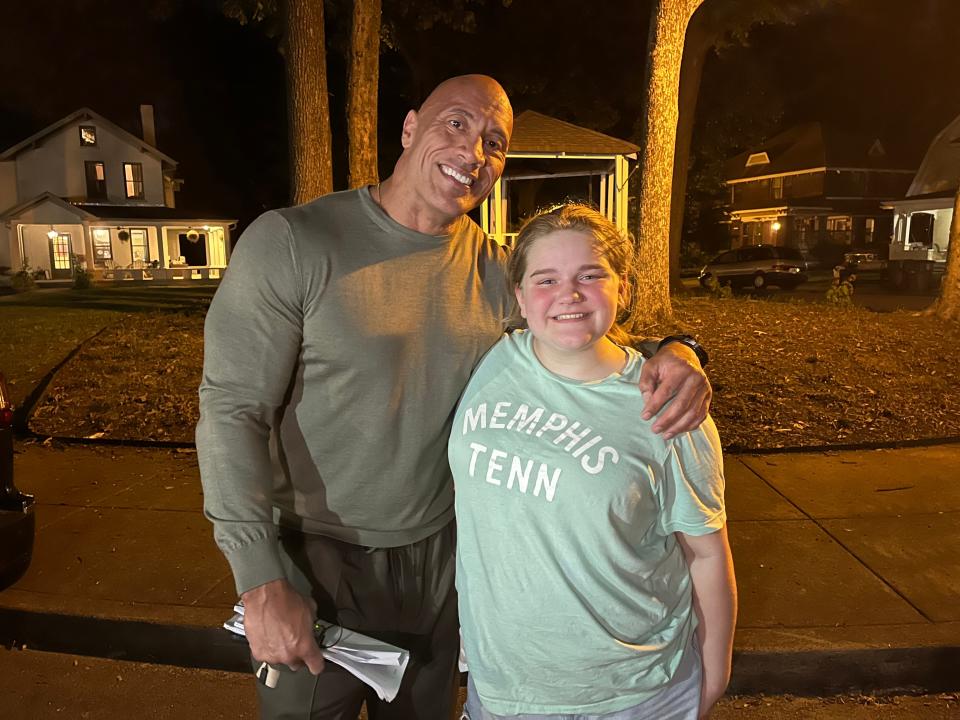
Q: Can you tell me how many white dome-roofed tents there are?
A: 0